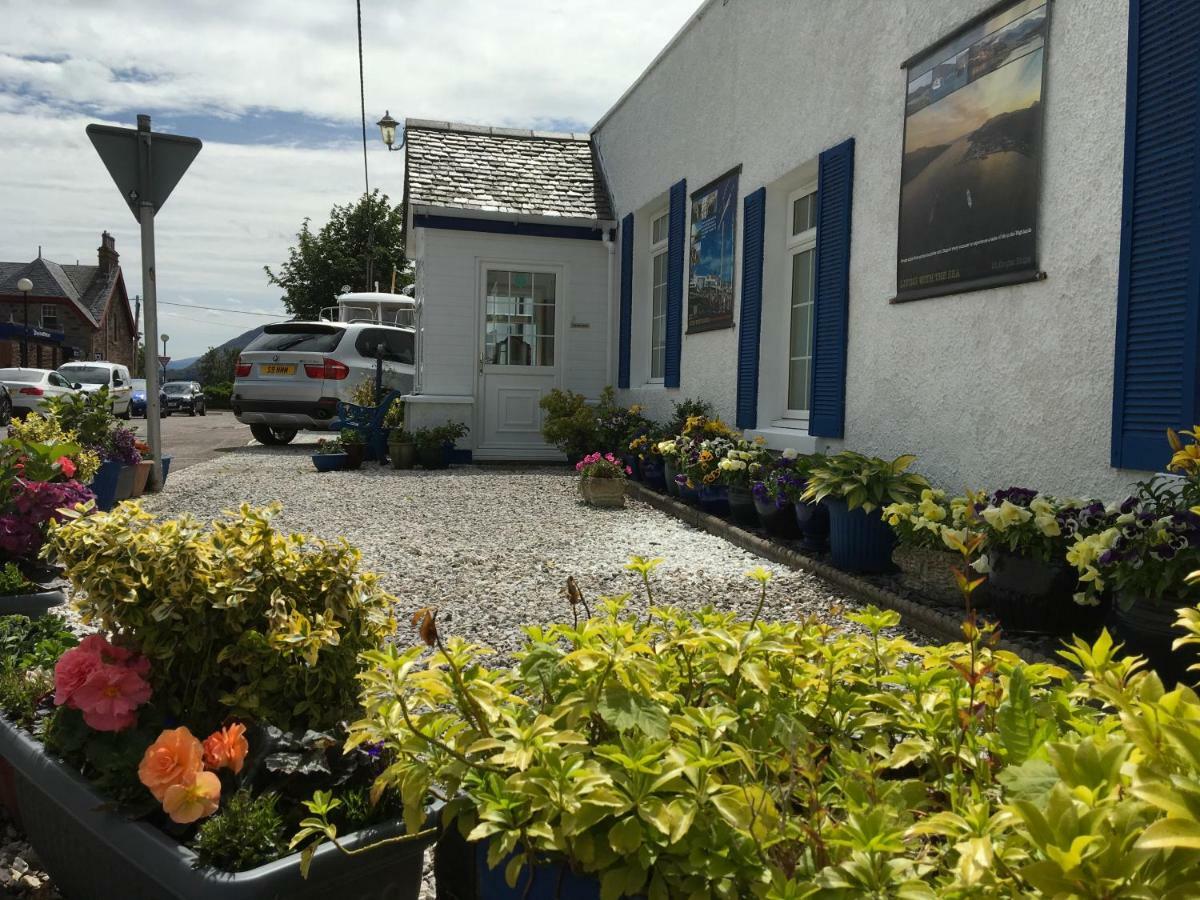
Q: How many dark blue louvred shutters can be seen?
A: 5